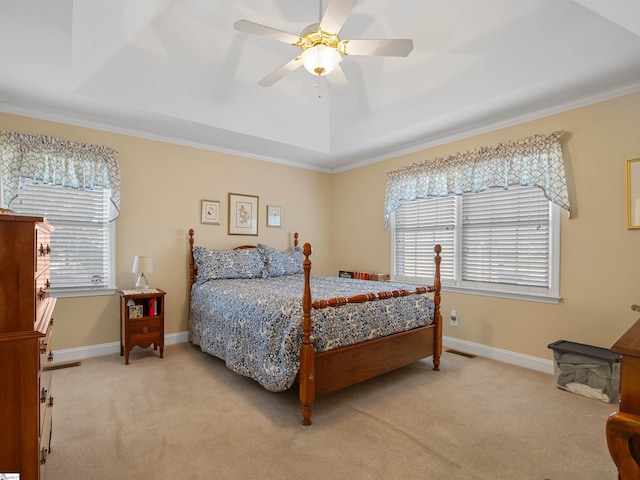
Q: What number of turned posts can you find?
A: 4